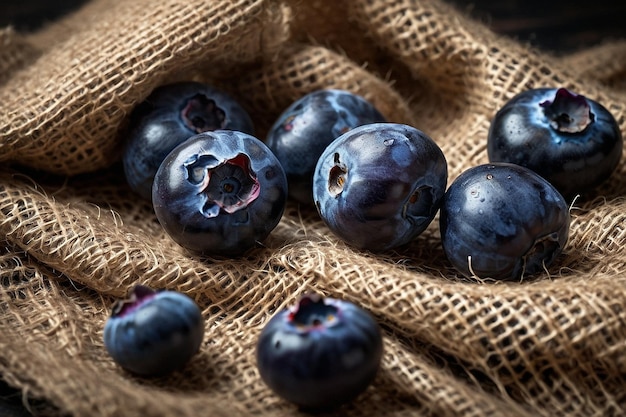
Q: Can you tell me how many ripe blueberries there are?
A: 8